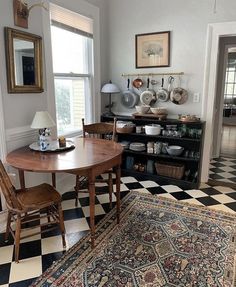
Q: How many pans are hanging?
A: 4